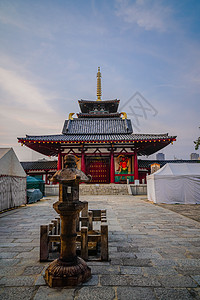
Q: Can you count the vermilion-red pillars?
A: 4